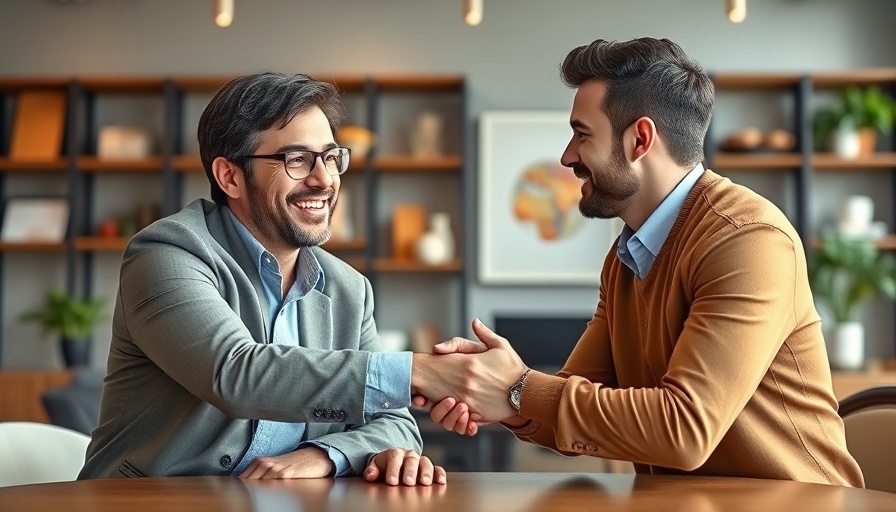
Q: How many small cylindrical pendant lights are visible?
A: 3